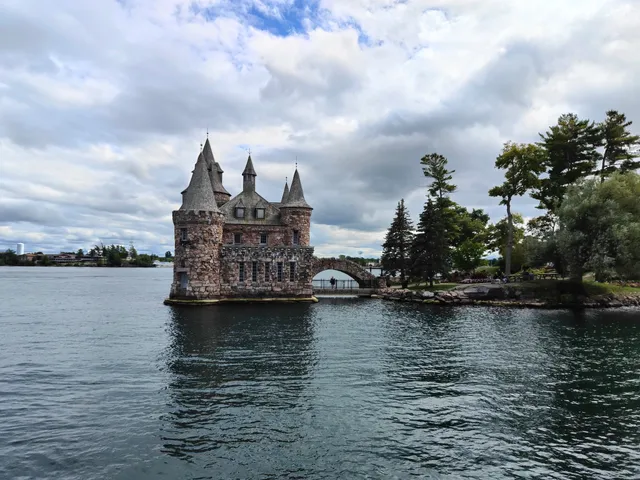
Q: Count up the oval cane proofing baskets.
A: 0